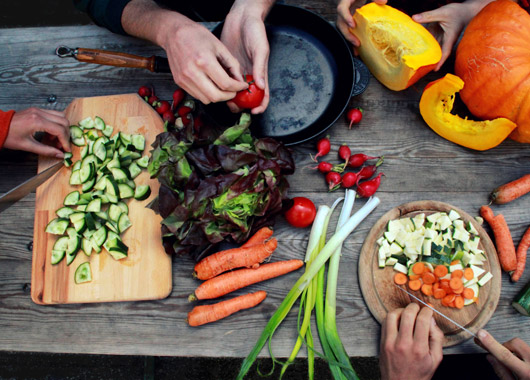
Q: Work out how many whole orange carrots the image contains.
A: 7